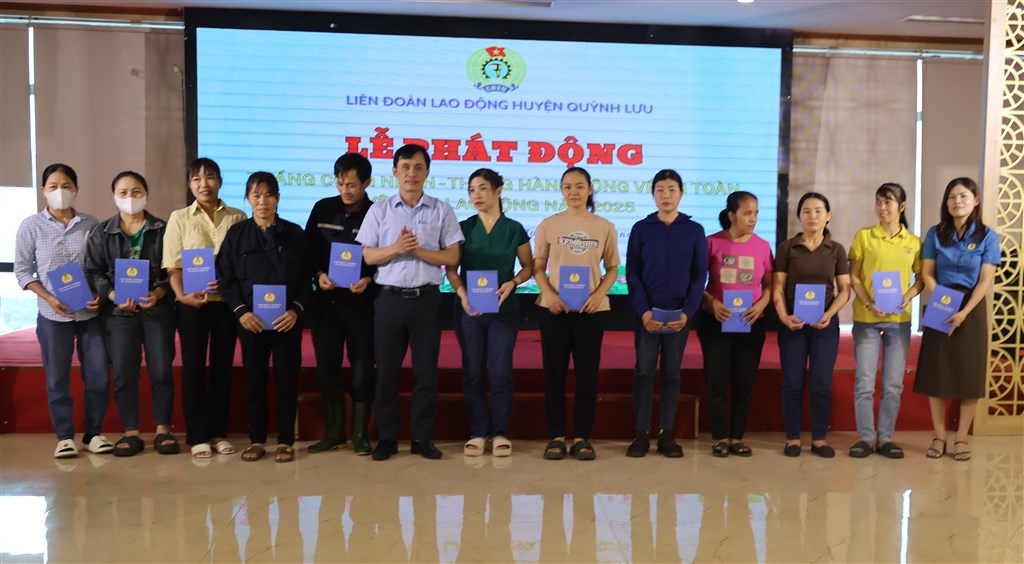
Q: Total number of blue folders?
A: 12